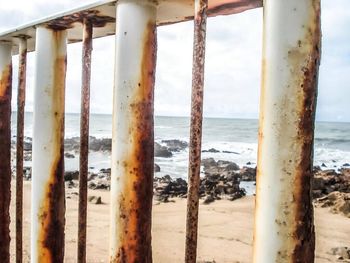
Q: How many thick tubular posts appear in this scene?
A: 4